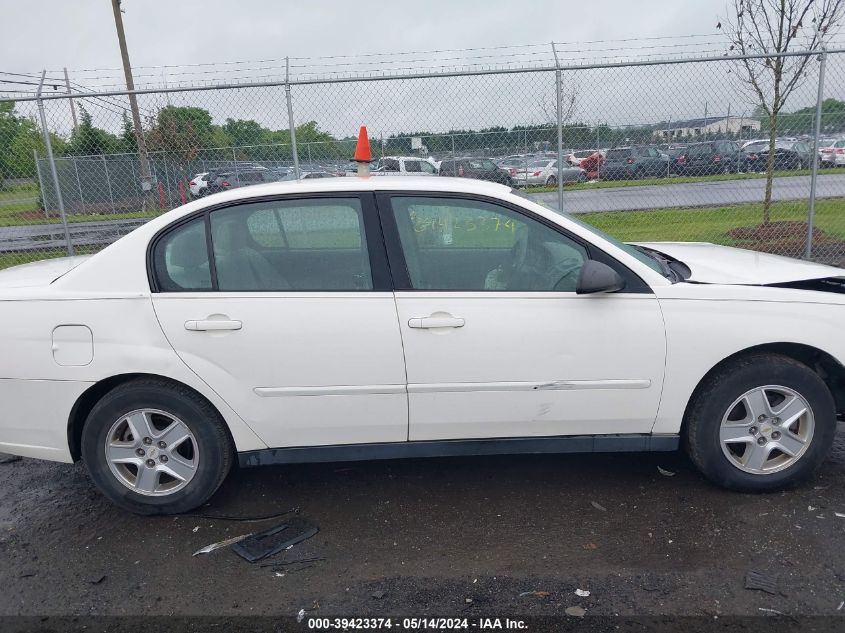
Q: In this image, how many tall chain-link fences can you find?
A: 2